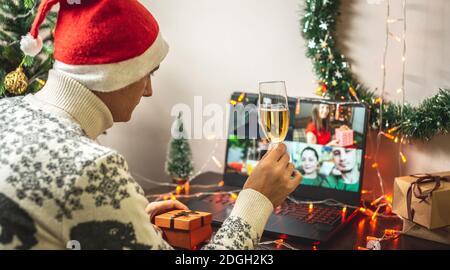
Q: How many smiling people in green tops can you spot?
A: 2